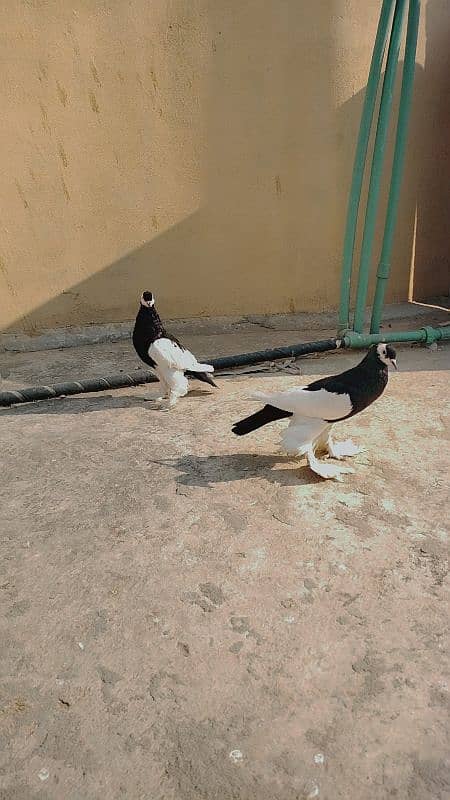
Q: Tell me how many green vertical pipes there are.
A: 3